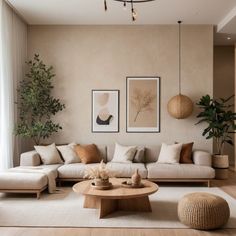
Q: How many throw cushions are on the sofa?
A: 7